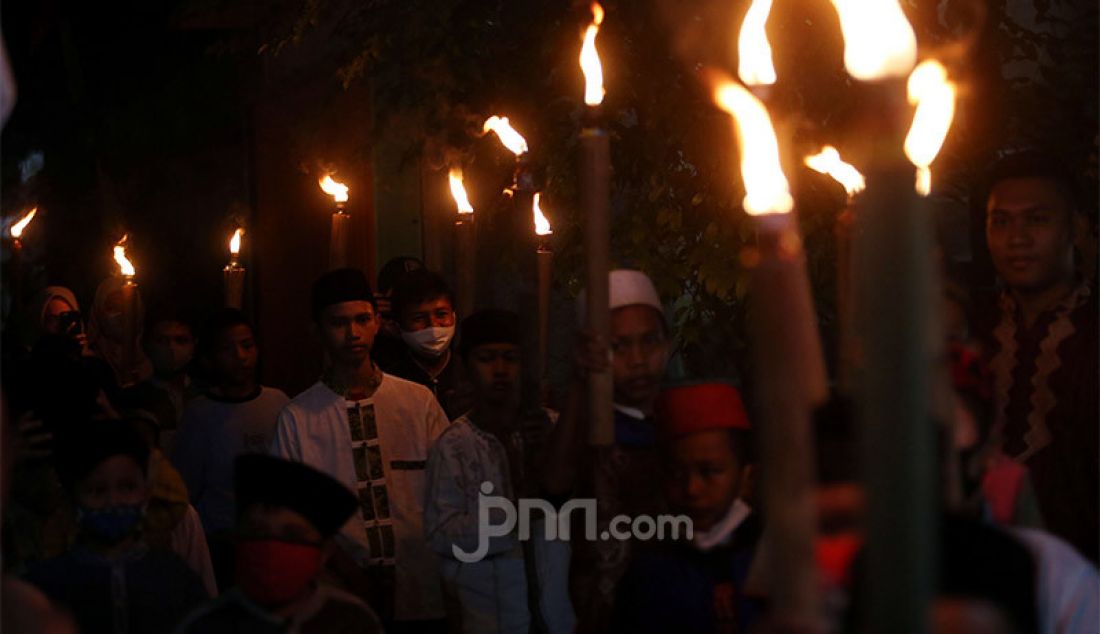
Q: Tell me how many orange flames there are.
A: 13